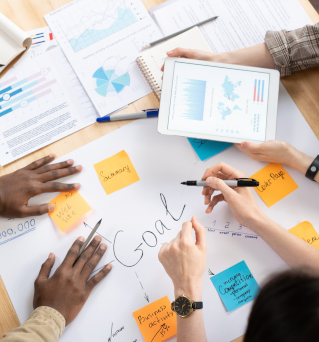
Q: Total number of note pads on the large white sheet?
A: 7